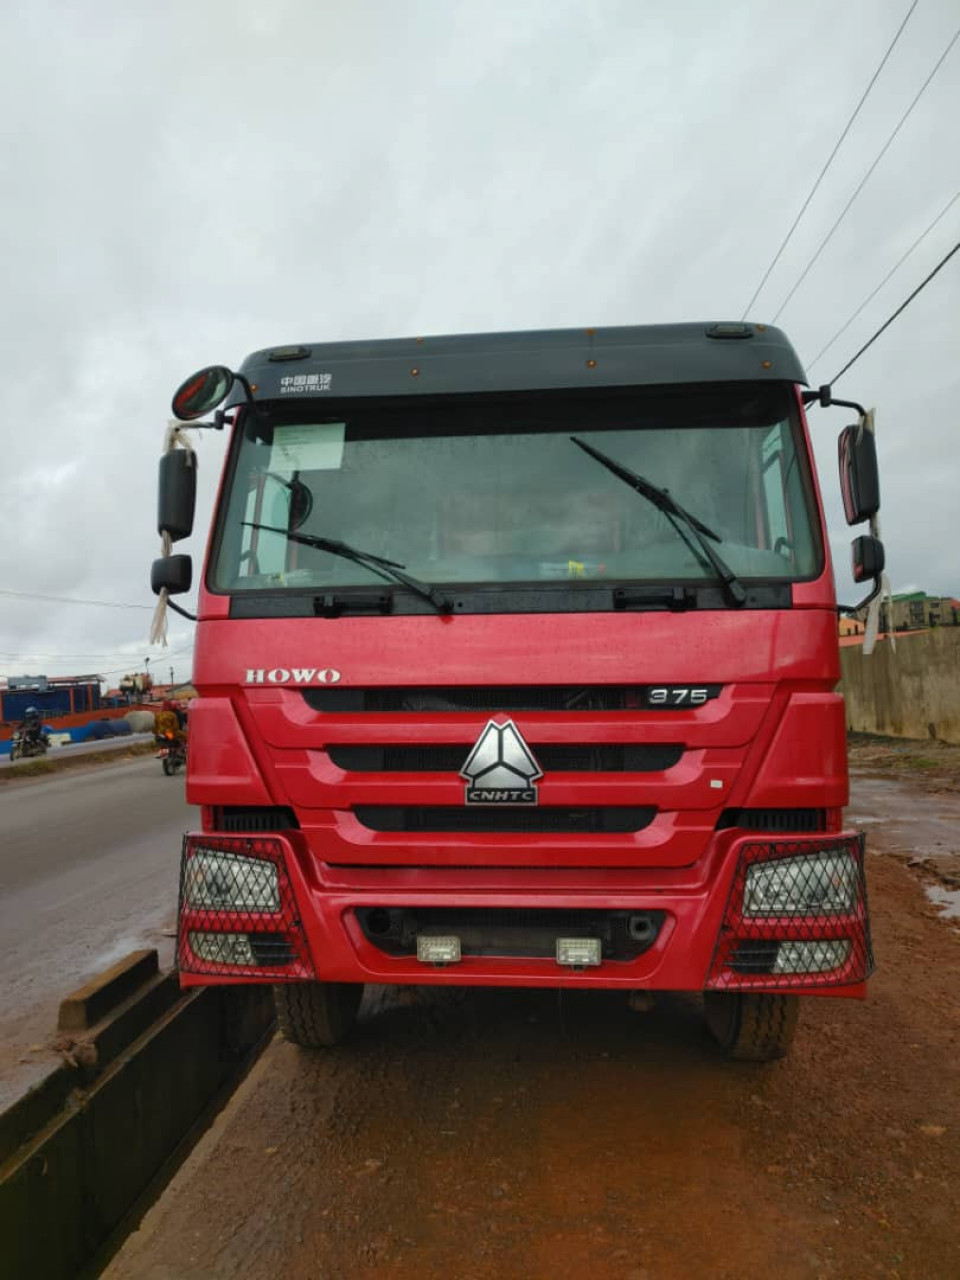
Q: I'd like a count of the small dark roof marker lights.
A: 2